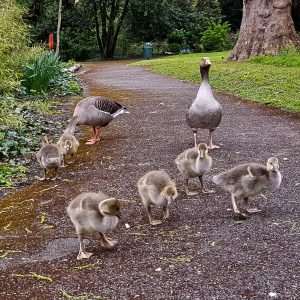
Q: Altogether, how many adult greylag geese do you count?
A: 2